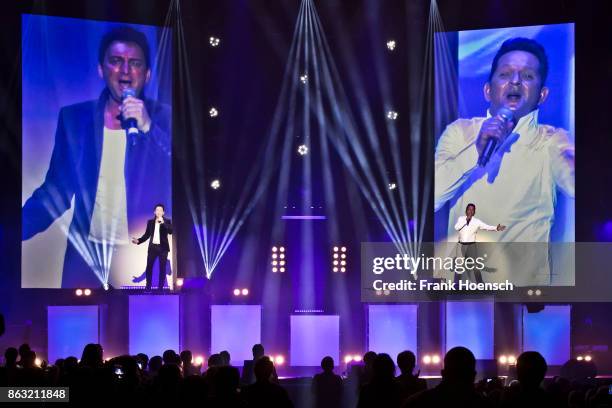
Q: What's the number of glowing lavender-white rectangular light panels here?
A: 7